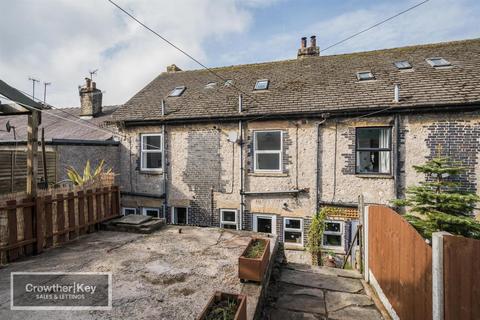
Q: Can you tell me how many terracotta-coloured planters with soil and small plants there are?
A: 2